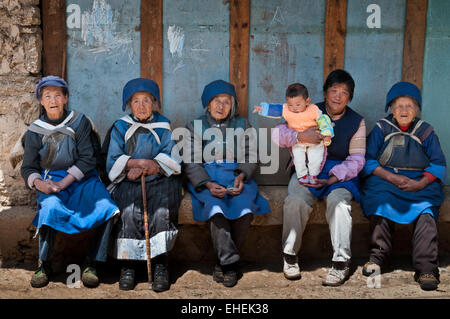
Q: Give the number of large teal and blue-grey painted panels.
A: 5